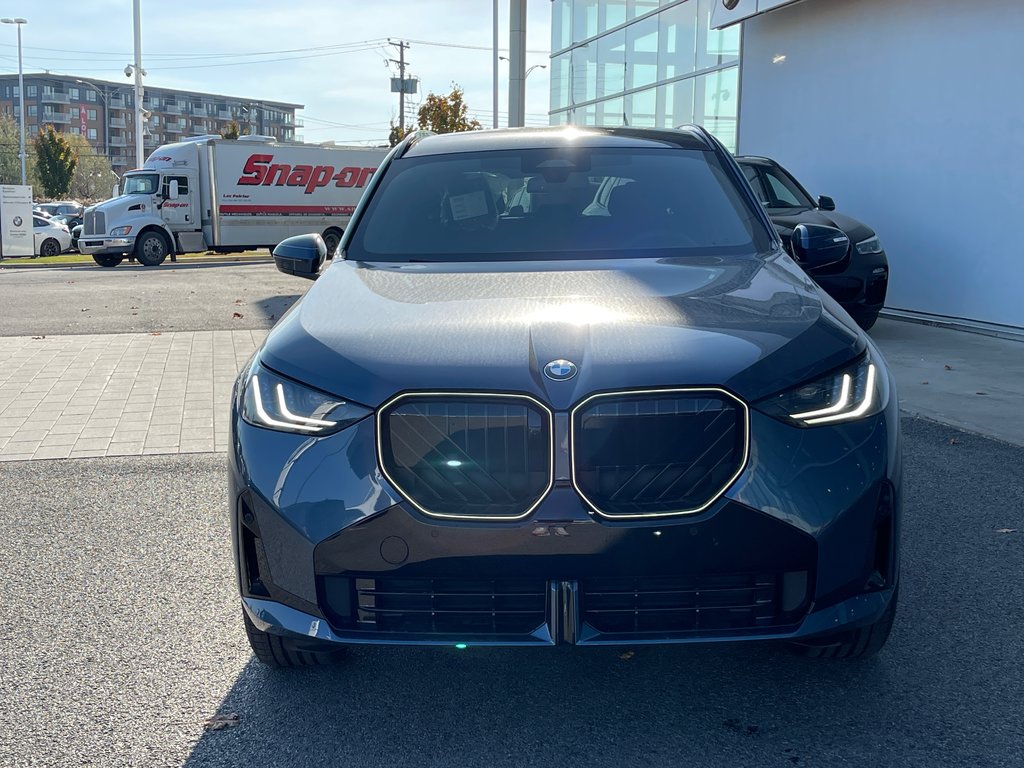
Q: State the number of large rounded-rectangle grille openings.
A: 2